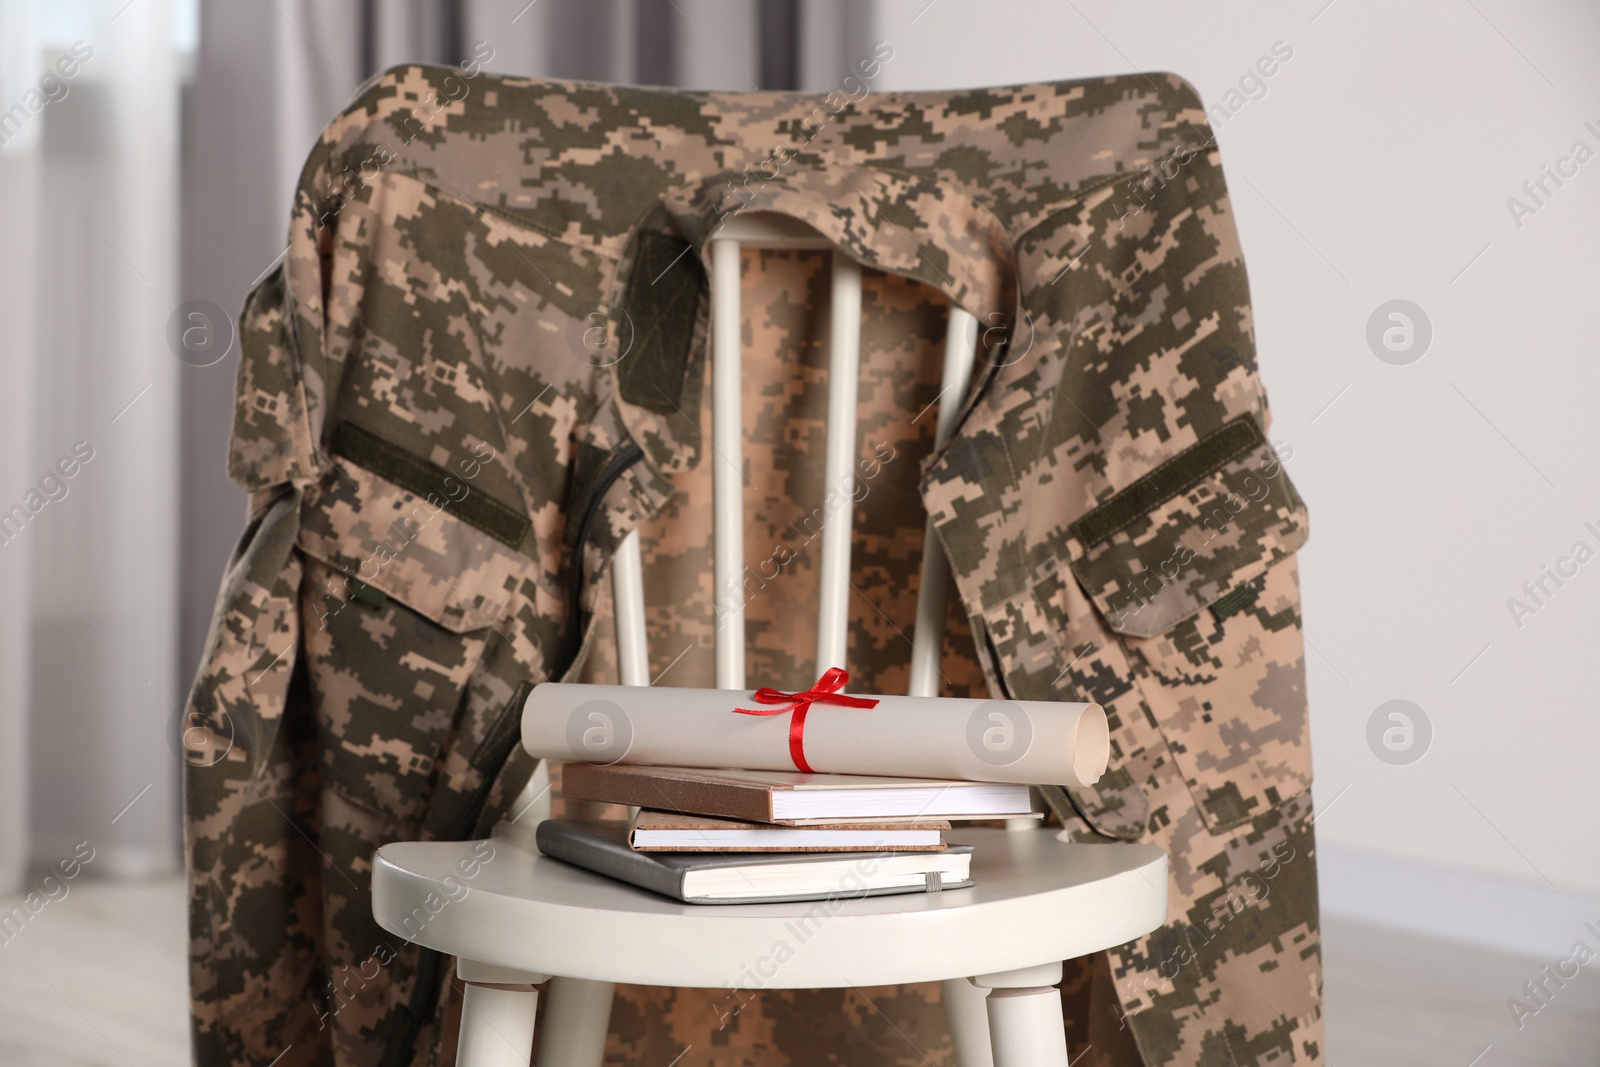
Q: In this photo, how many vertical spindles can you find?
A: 4